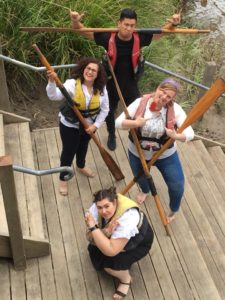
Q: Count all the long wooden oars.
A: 4